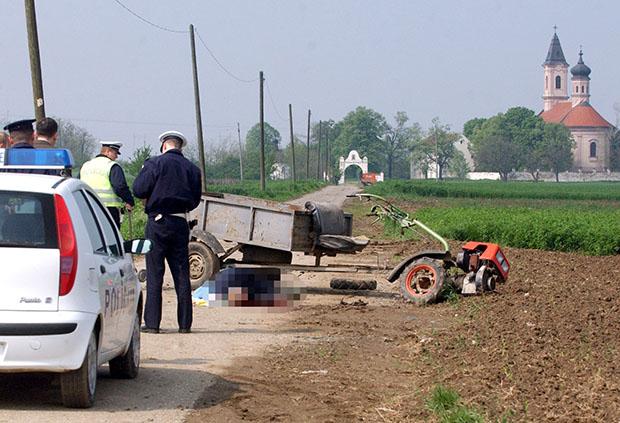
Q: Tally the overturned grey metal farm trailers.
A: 1